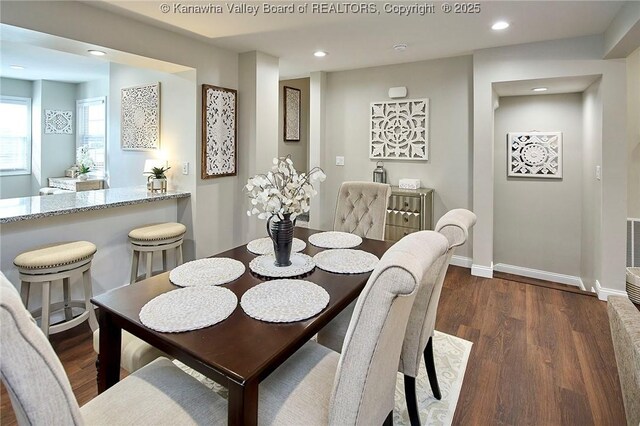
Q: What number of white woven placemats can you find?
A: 6